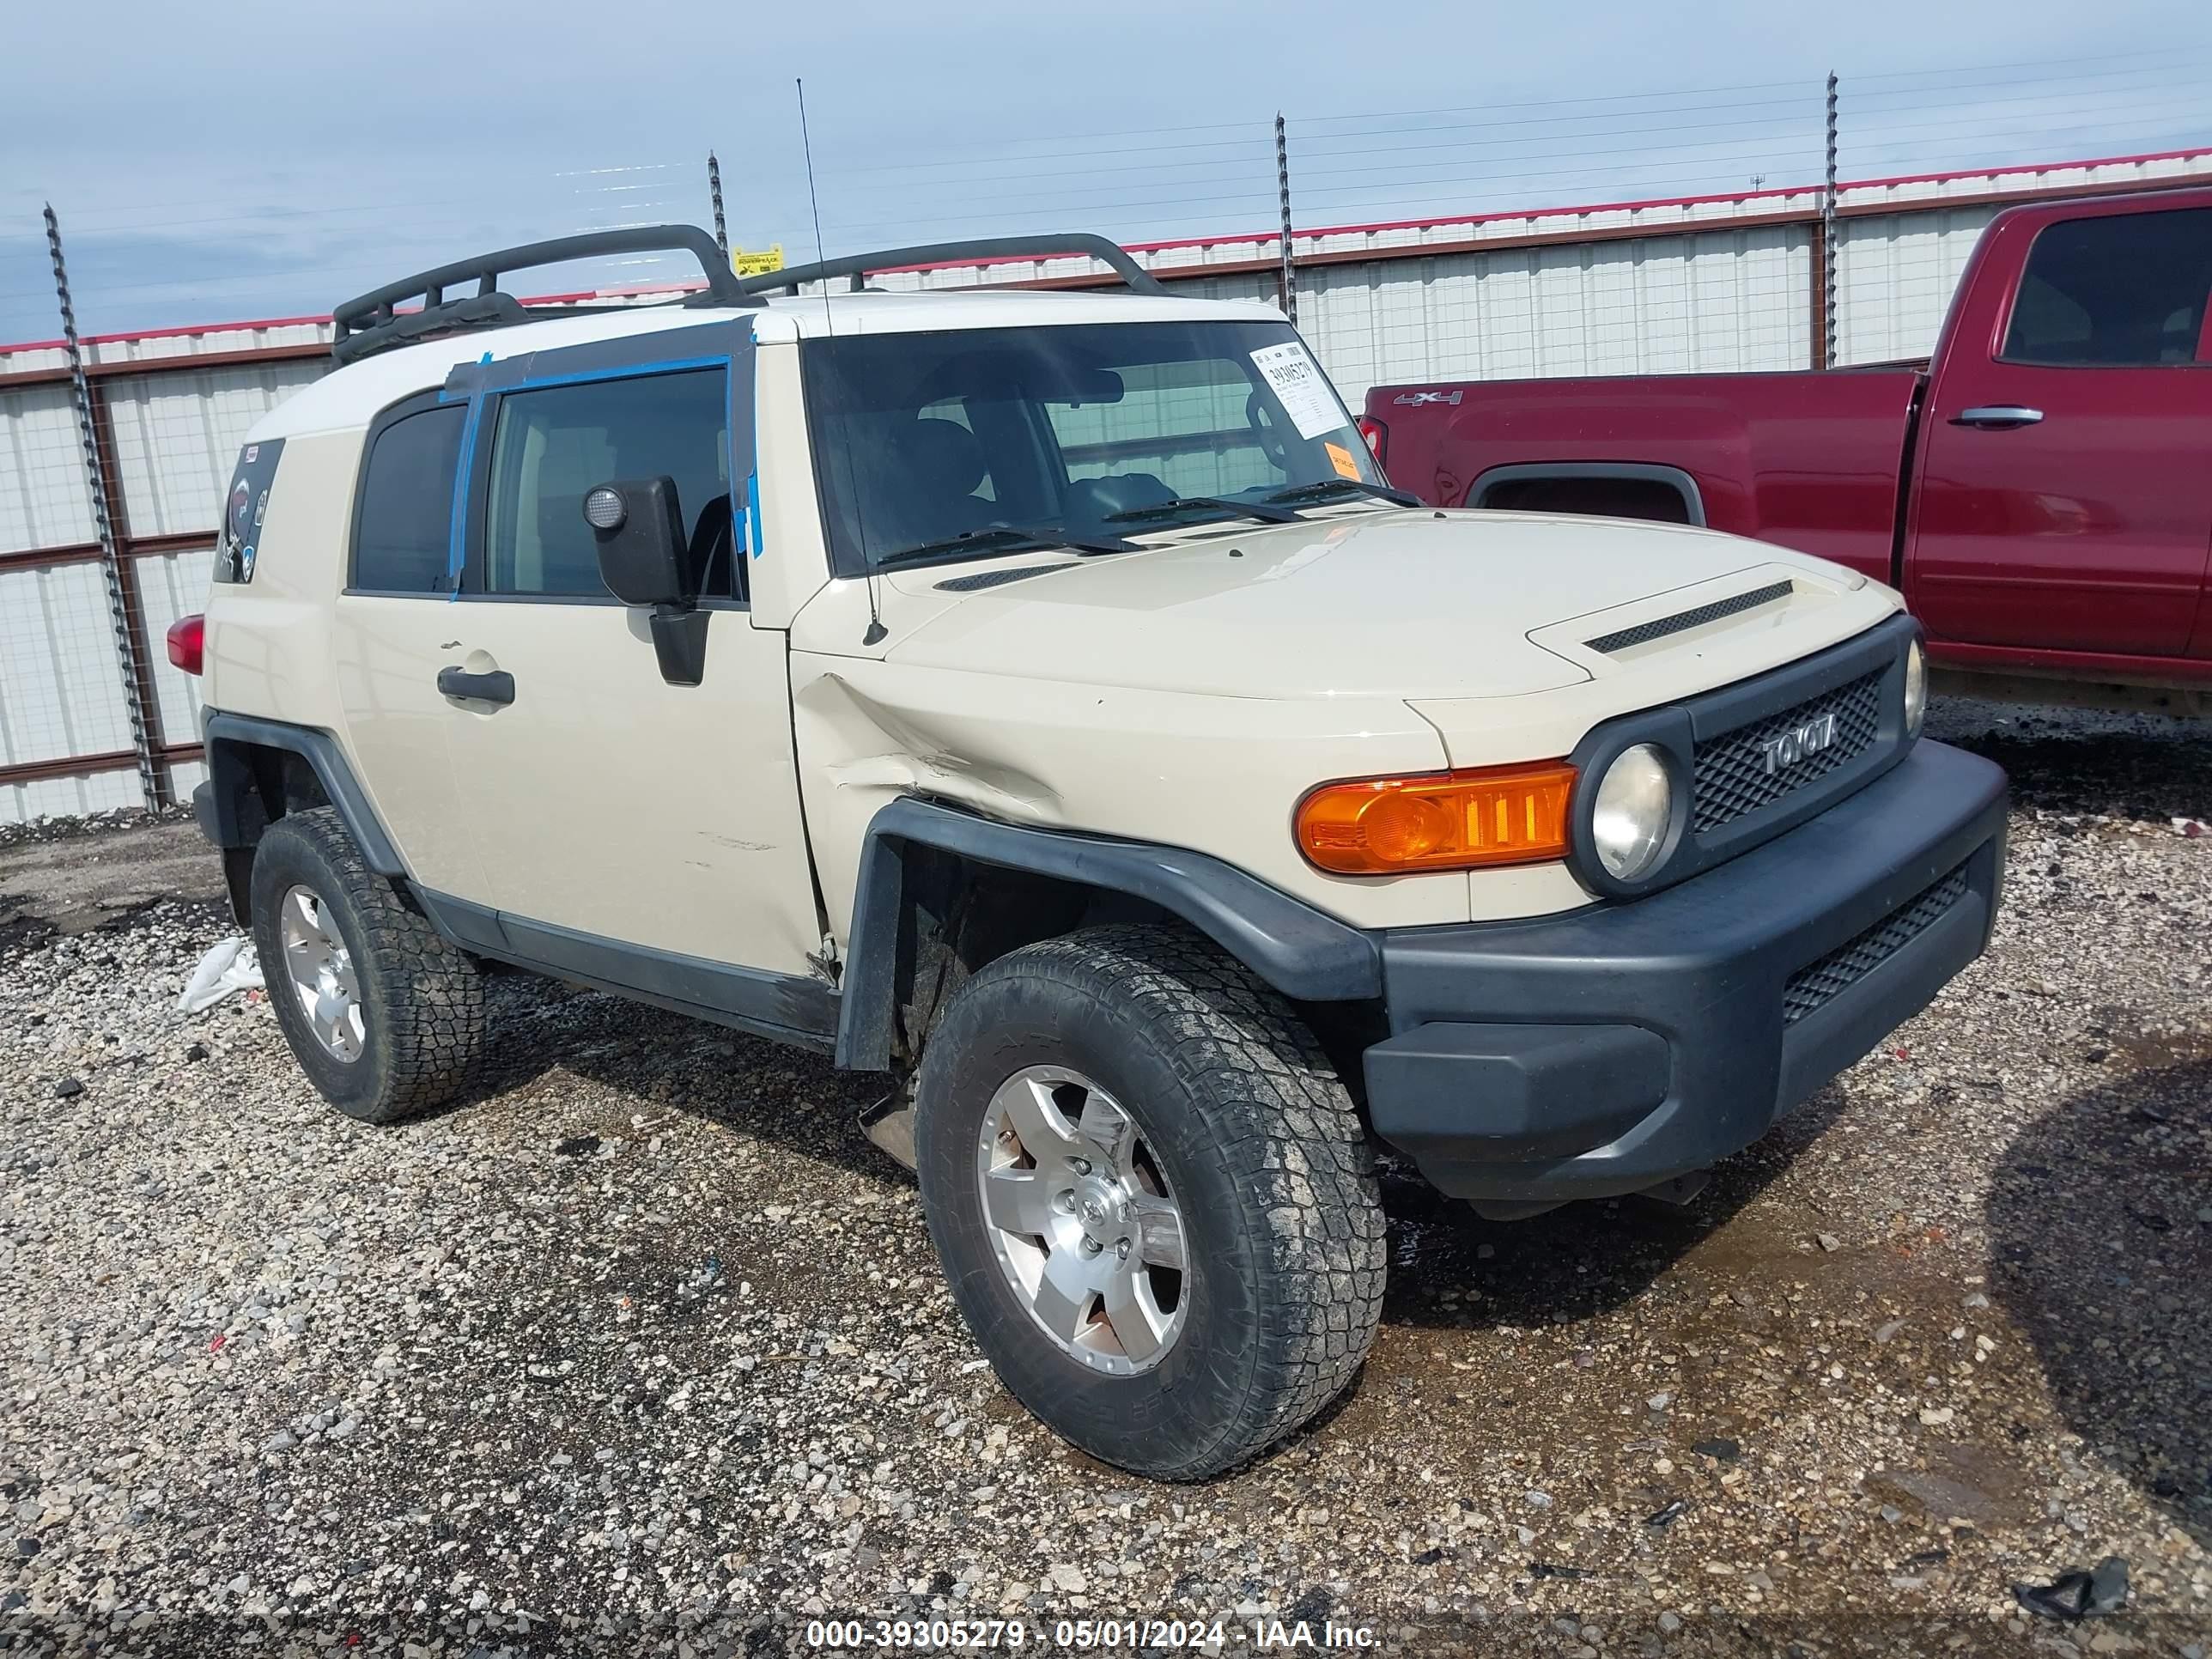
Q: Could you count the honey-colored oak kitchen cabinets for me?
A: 0